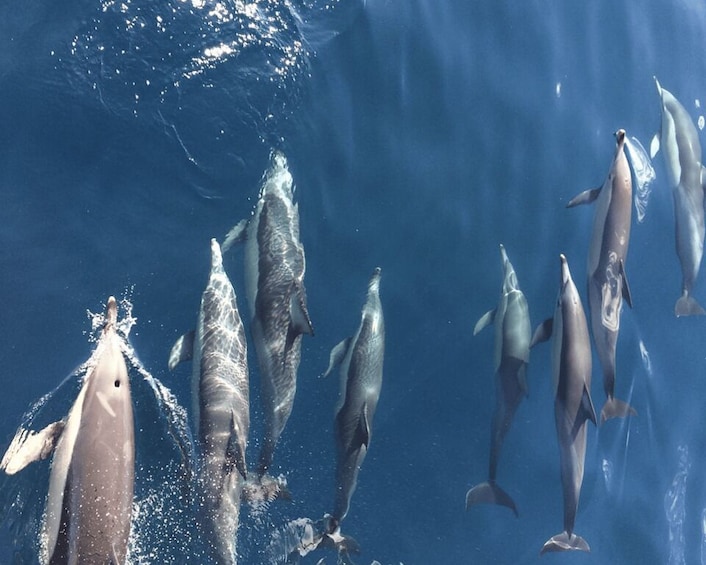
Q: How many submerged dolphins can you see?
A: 7